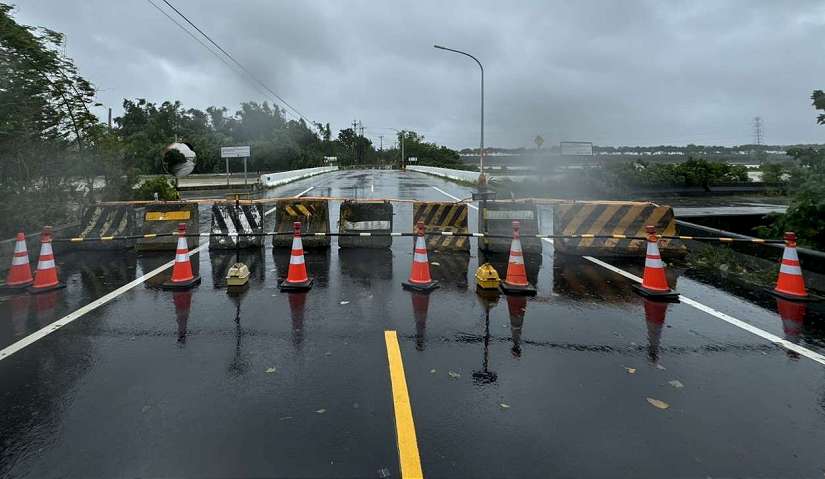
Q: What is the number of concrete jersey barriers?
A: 8